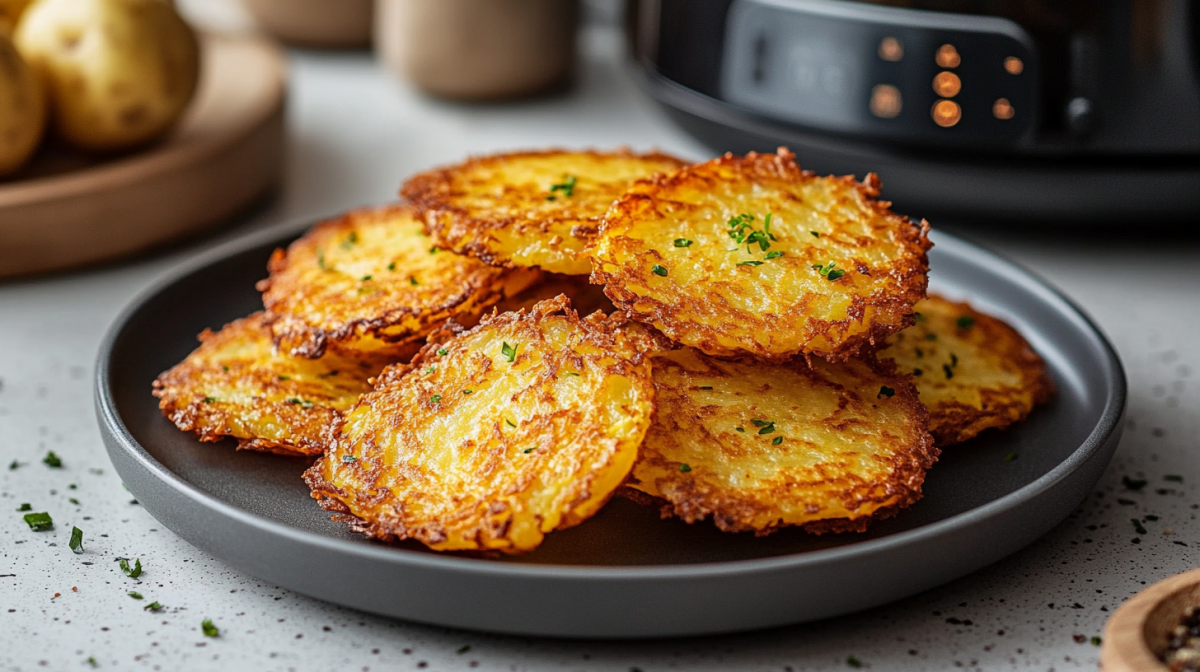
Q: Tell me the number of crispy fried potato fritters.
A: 7